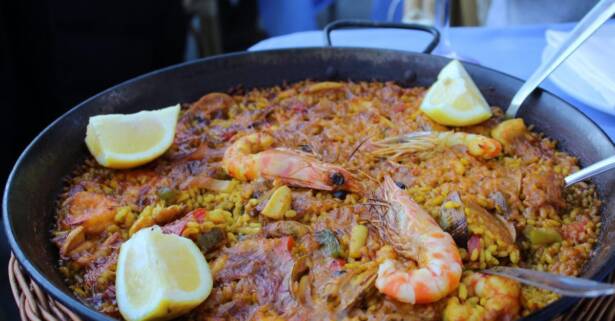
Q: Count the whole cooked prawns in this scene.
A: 3